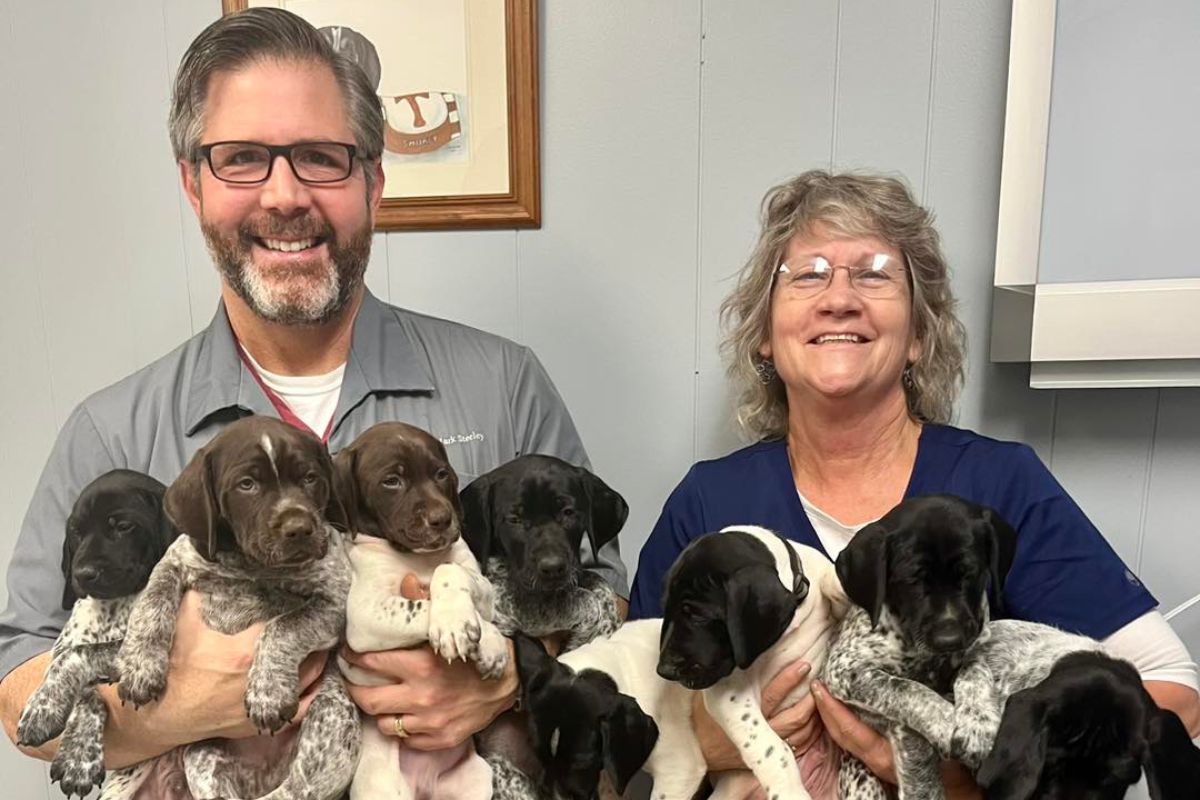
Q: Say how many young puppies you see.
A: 8